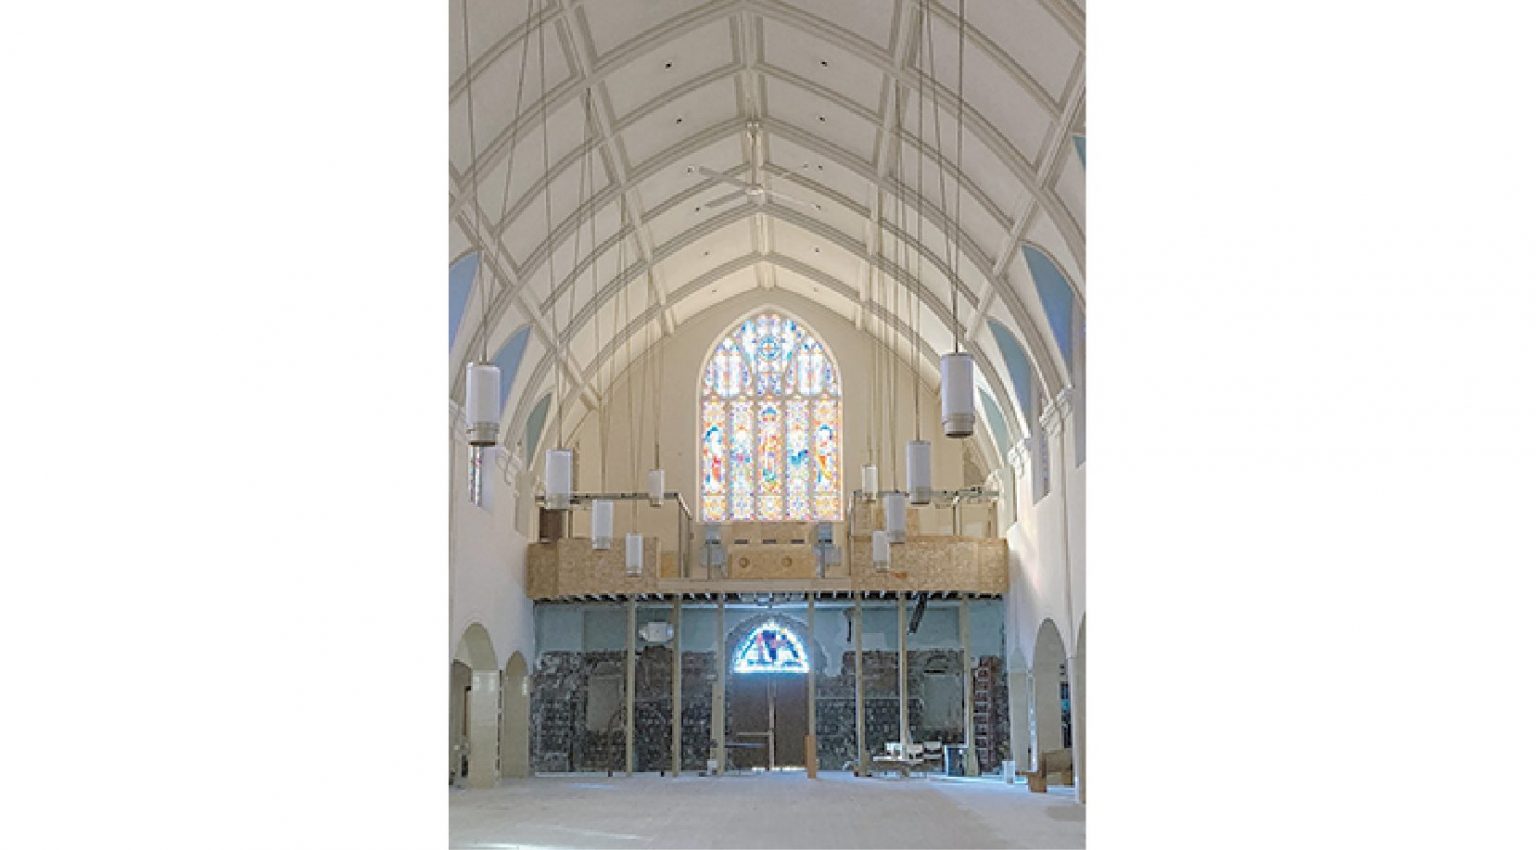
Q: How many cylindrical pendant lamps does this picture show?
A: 10